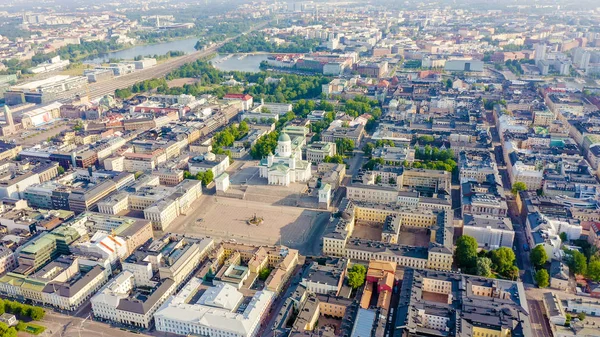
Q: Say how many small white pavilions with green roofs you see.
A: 2